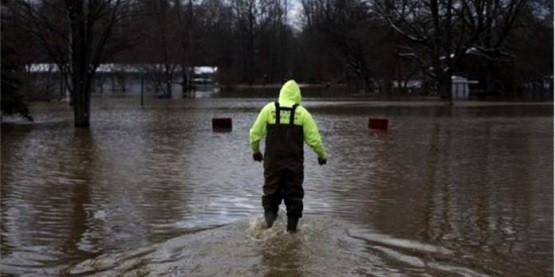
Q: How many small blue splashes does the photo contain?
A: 0